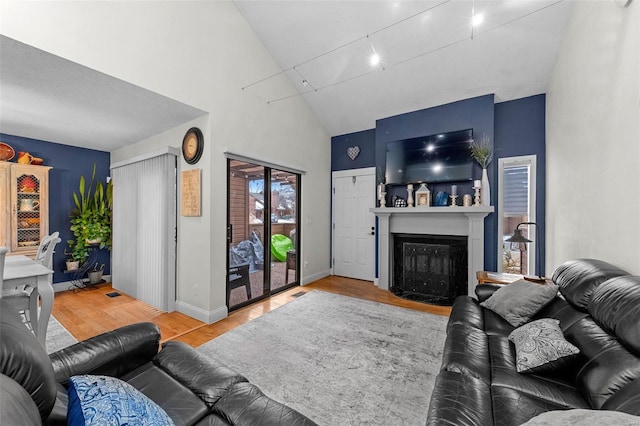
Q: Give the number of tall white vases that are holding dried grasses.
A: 1